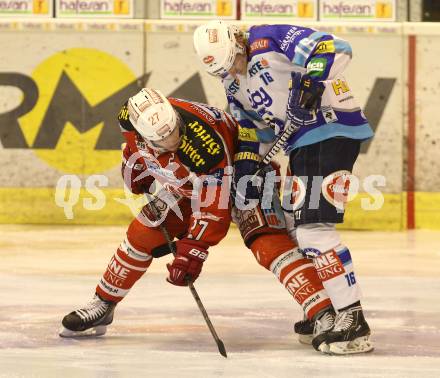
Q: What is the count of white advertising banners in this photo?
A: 5